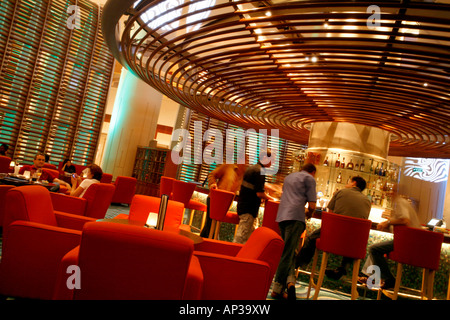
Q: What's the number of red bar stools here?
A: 6